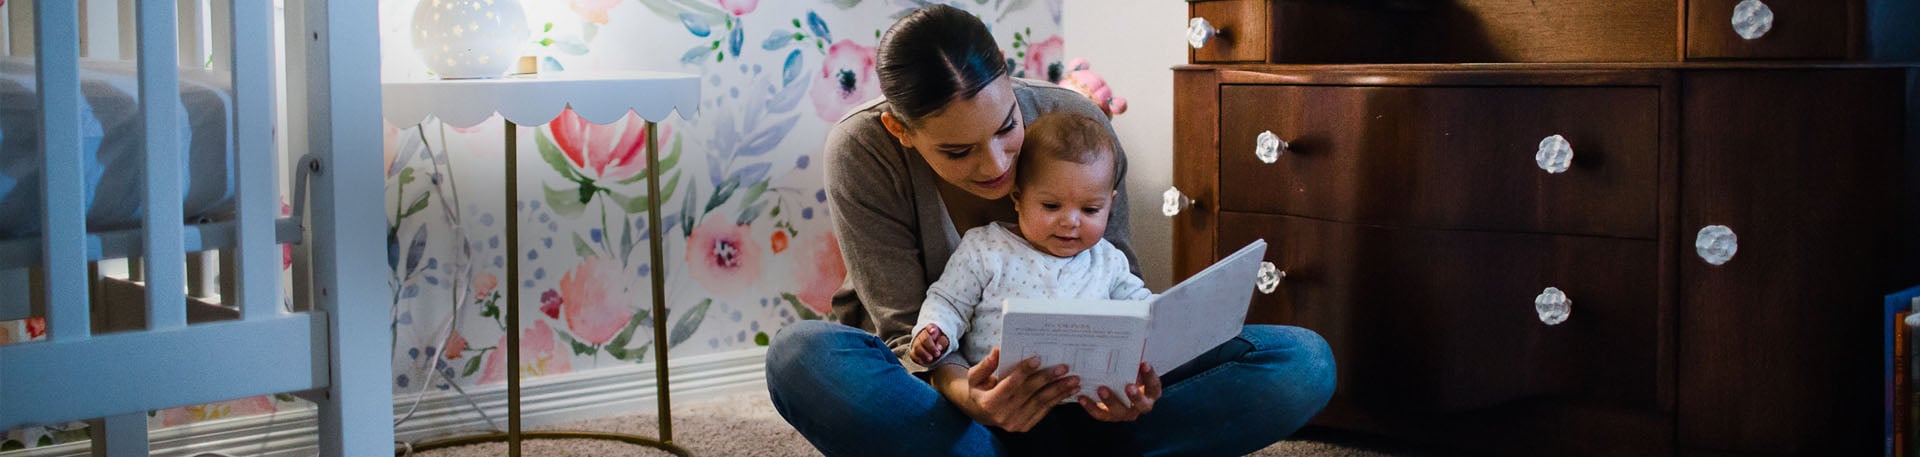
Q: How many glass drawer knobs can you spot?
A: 8